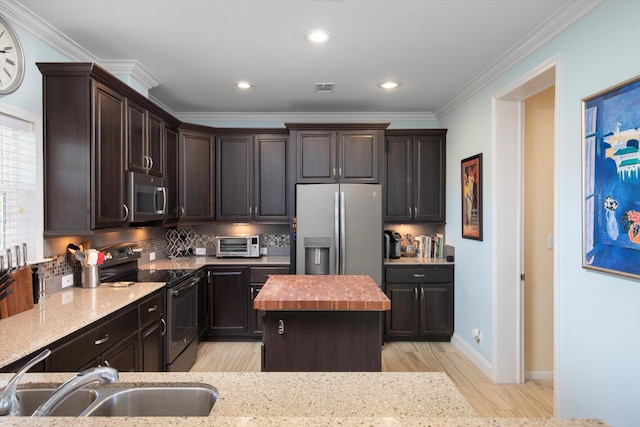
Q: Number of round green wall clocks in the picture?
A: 0